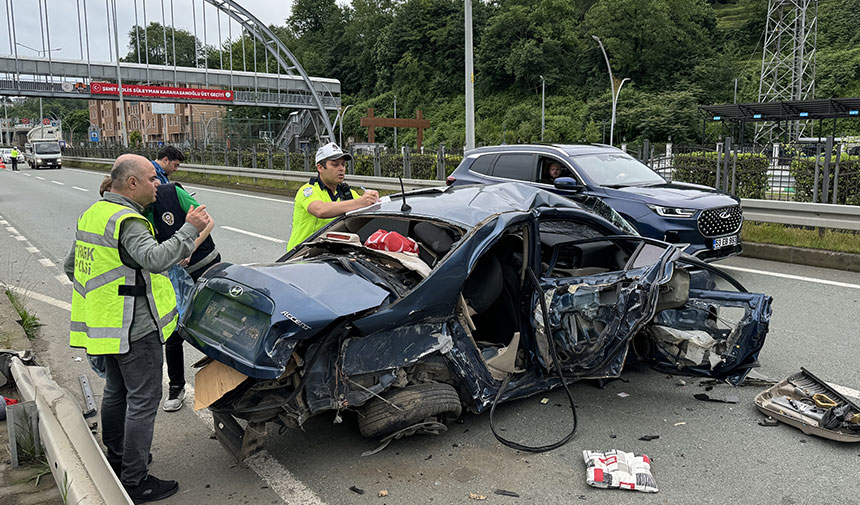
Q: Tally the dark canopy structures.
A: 1